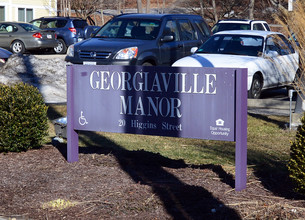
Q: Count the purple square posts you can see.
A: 2